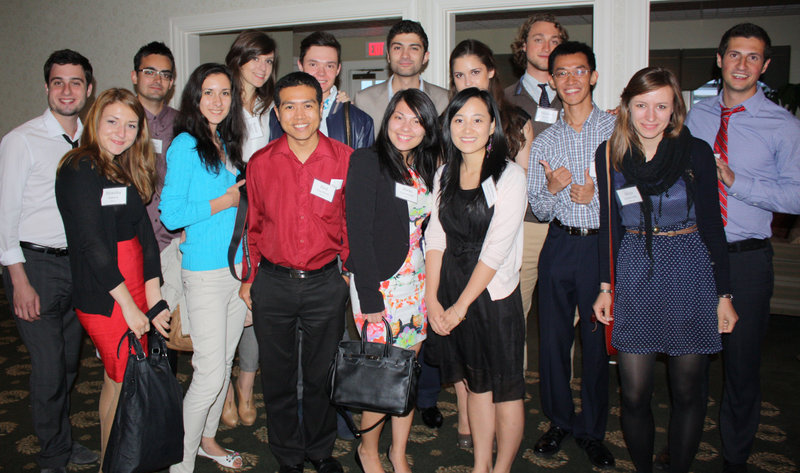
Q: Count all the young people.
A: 15